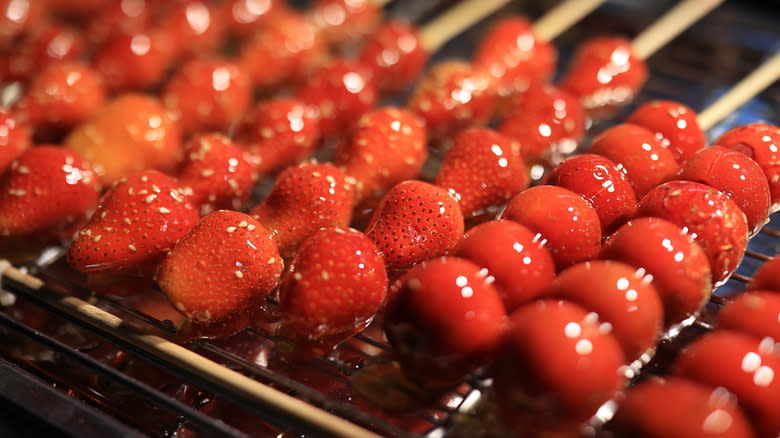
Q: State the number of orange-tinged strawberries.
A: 1